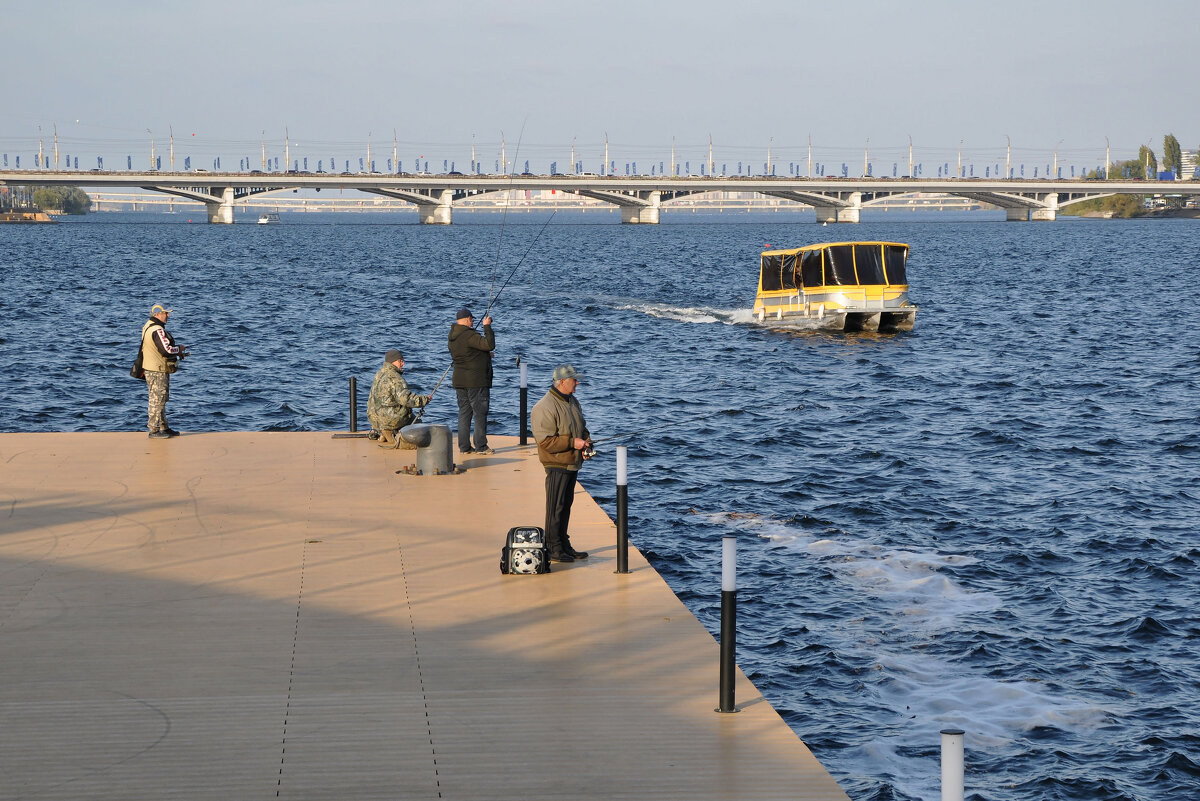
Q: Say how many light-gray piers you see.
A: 5